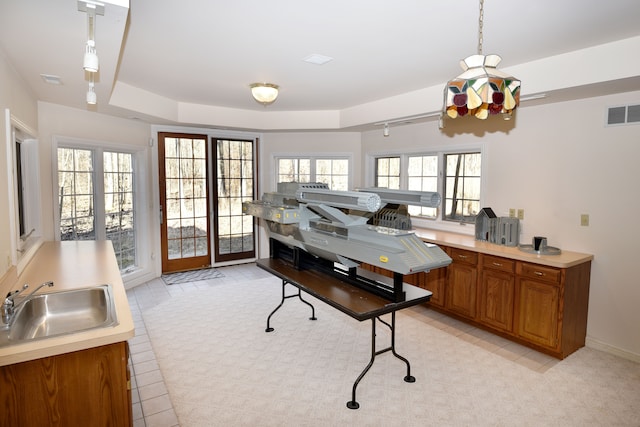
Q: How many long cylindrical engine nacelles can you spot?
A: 2